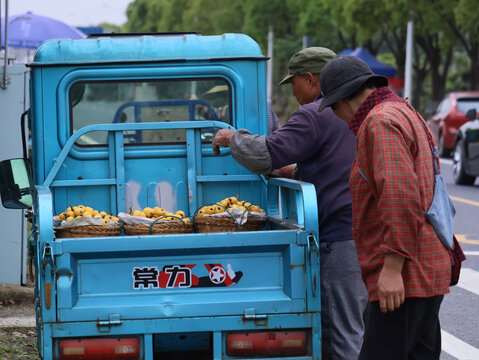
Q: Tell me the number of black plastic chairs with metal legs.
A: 0